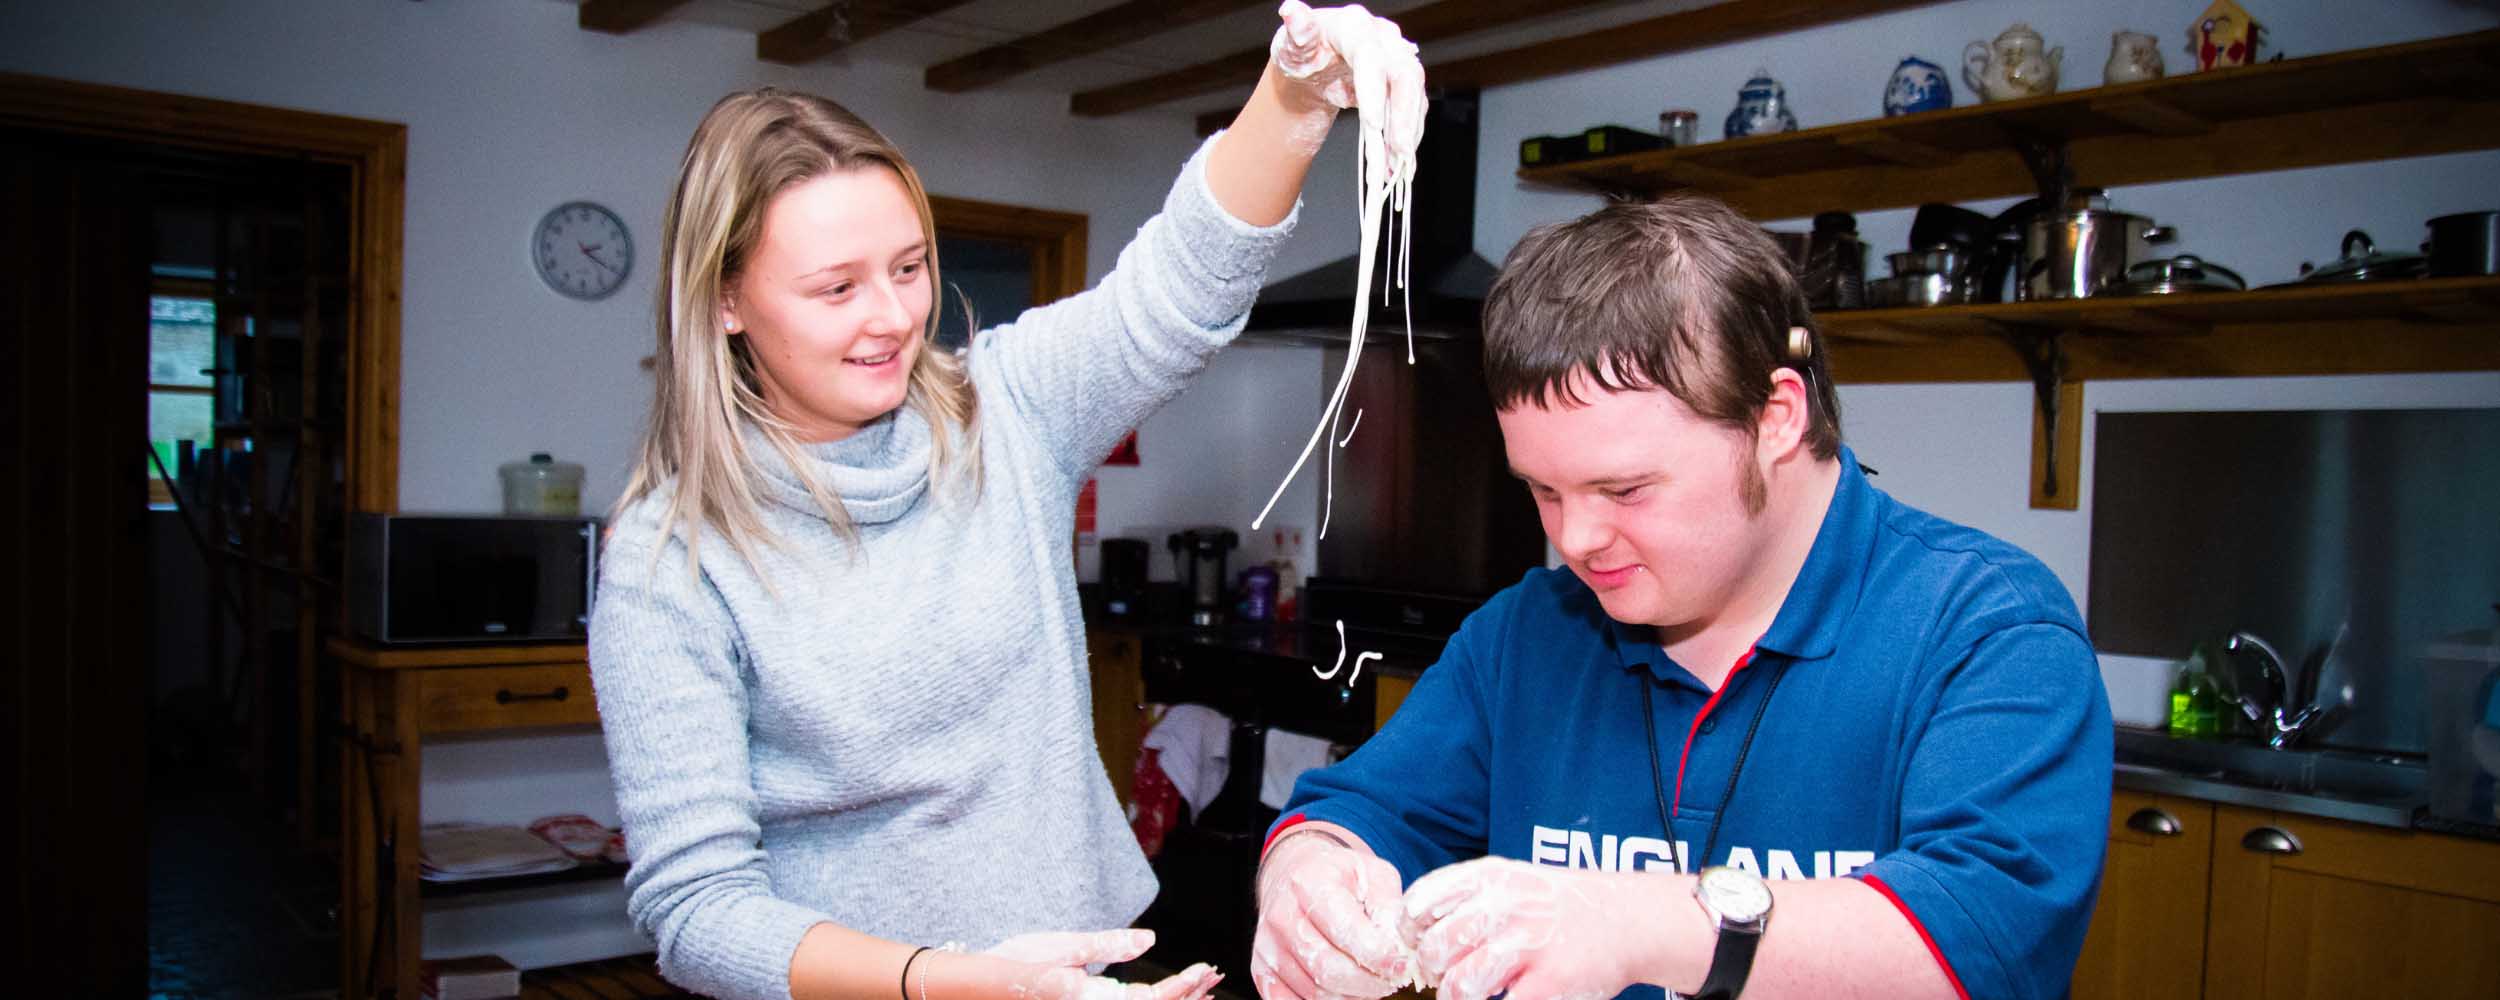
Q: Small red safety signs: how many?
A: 2